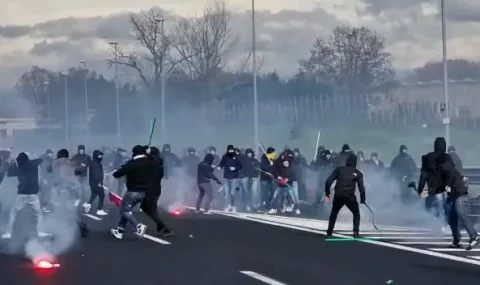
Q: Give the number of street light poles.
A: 7